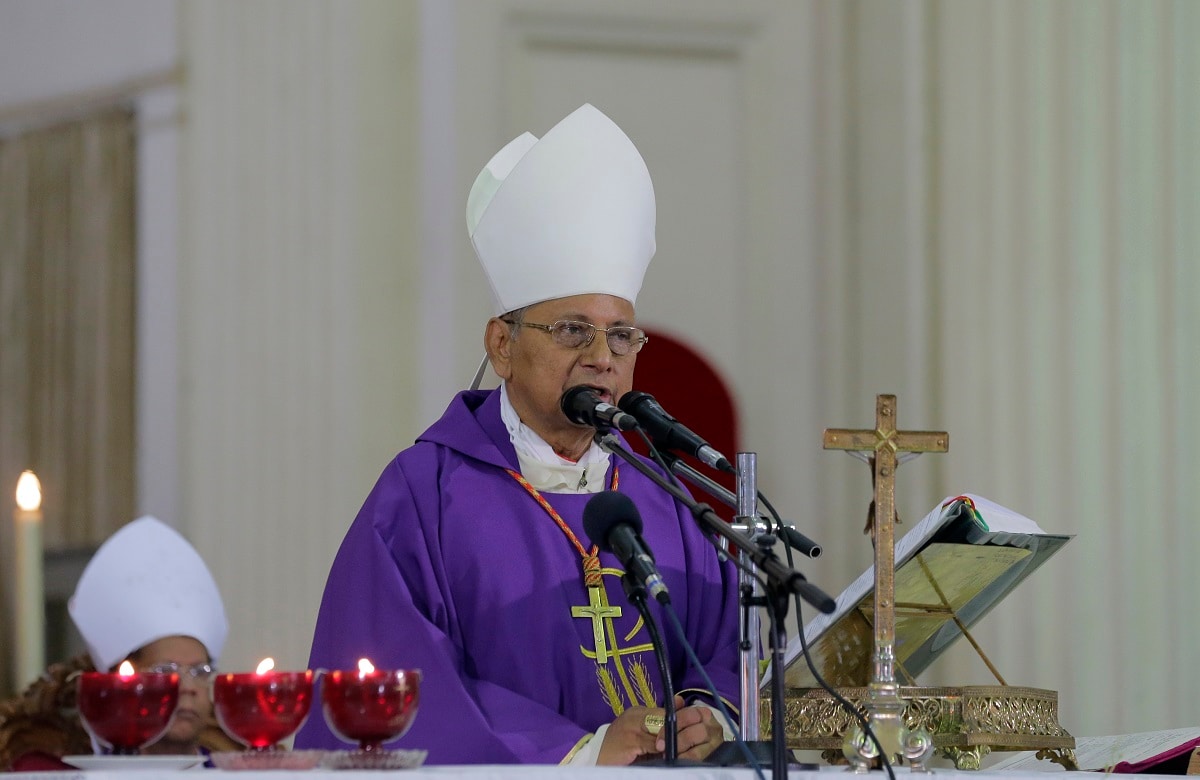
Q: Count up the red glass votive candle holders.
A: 3